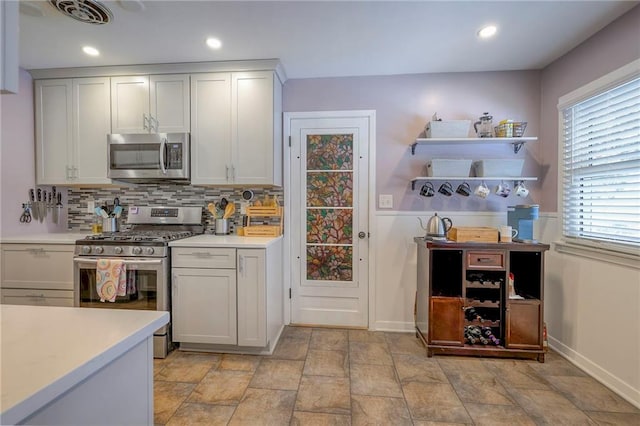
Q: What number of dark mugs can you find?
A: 3